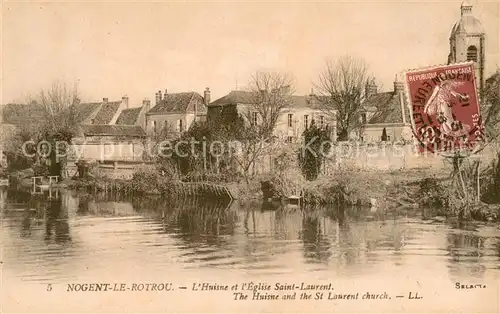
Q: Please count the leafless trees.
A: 3